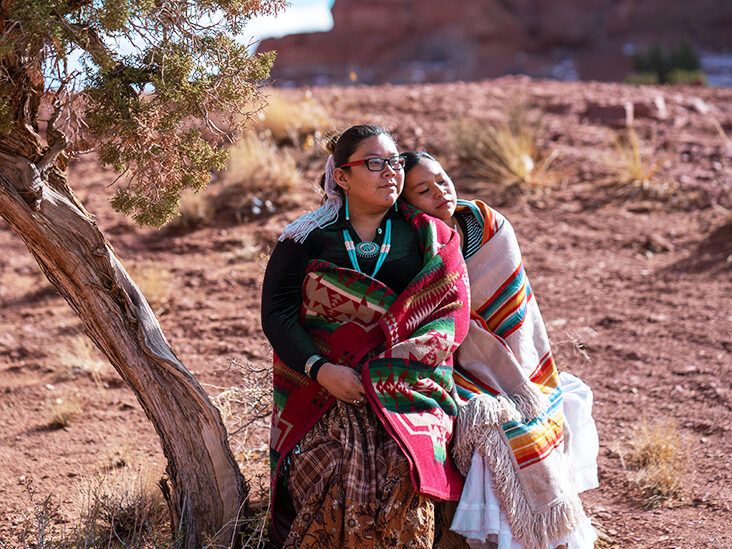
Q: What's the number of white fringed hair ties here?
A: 1